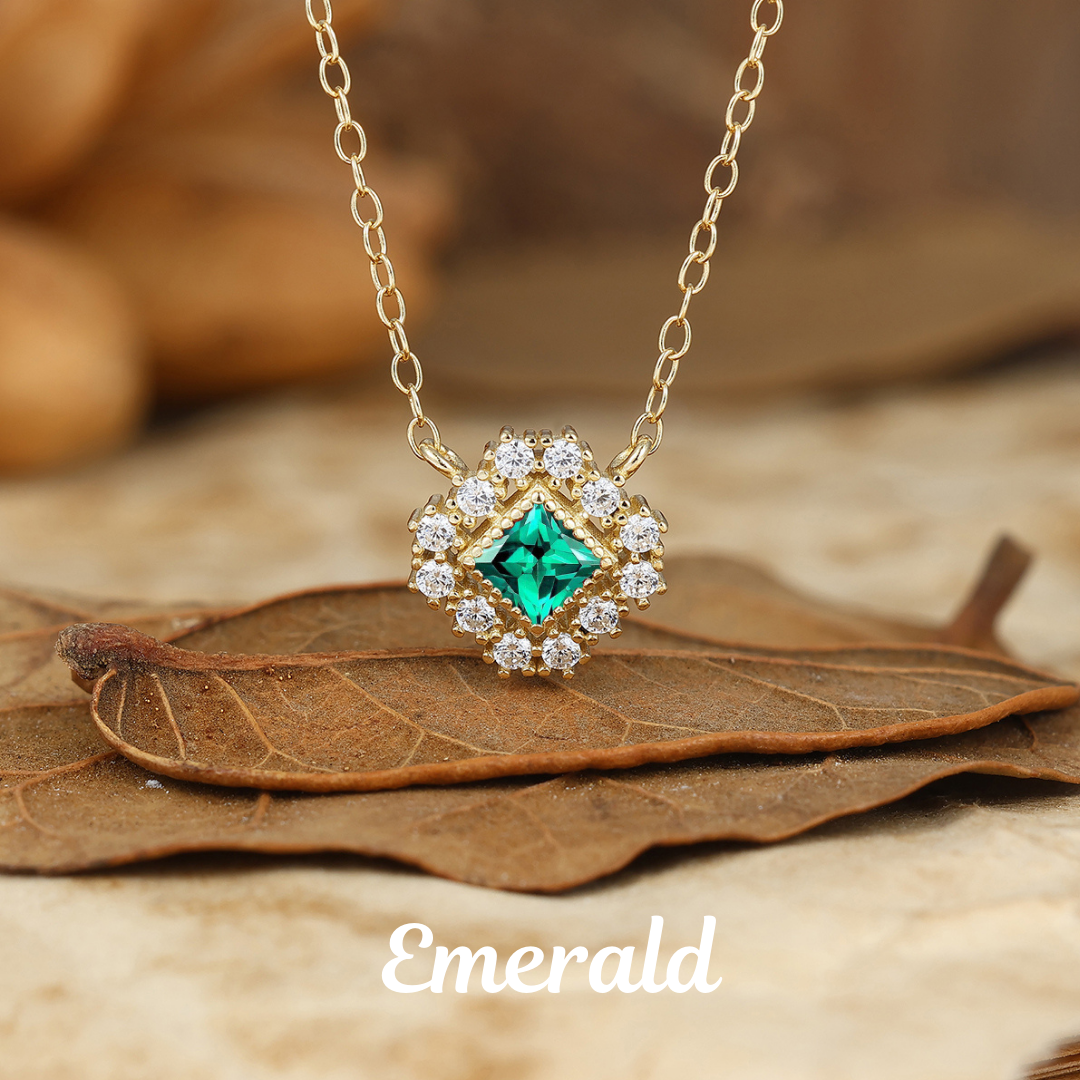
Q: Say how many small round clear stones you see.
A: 12